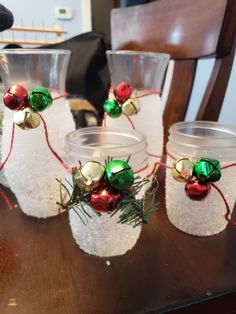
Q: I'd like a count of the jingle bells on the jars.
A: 12